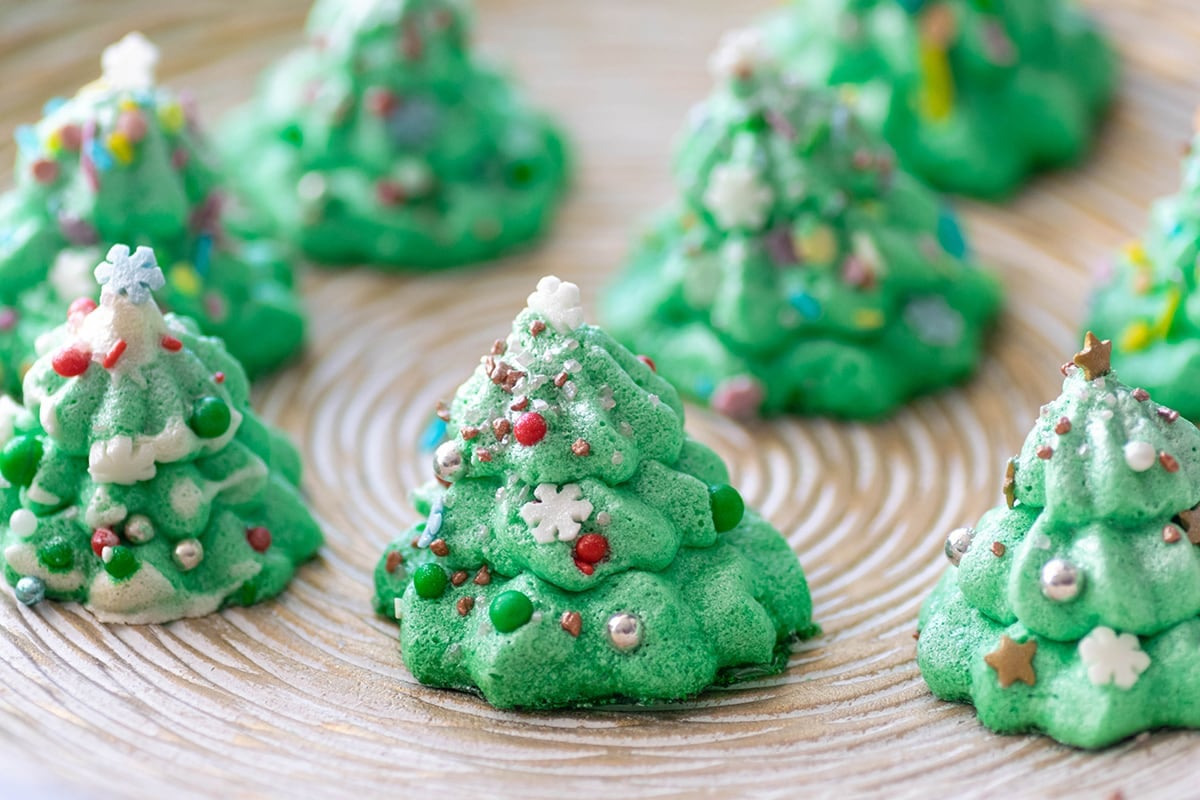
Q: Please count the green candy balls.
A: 7